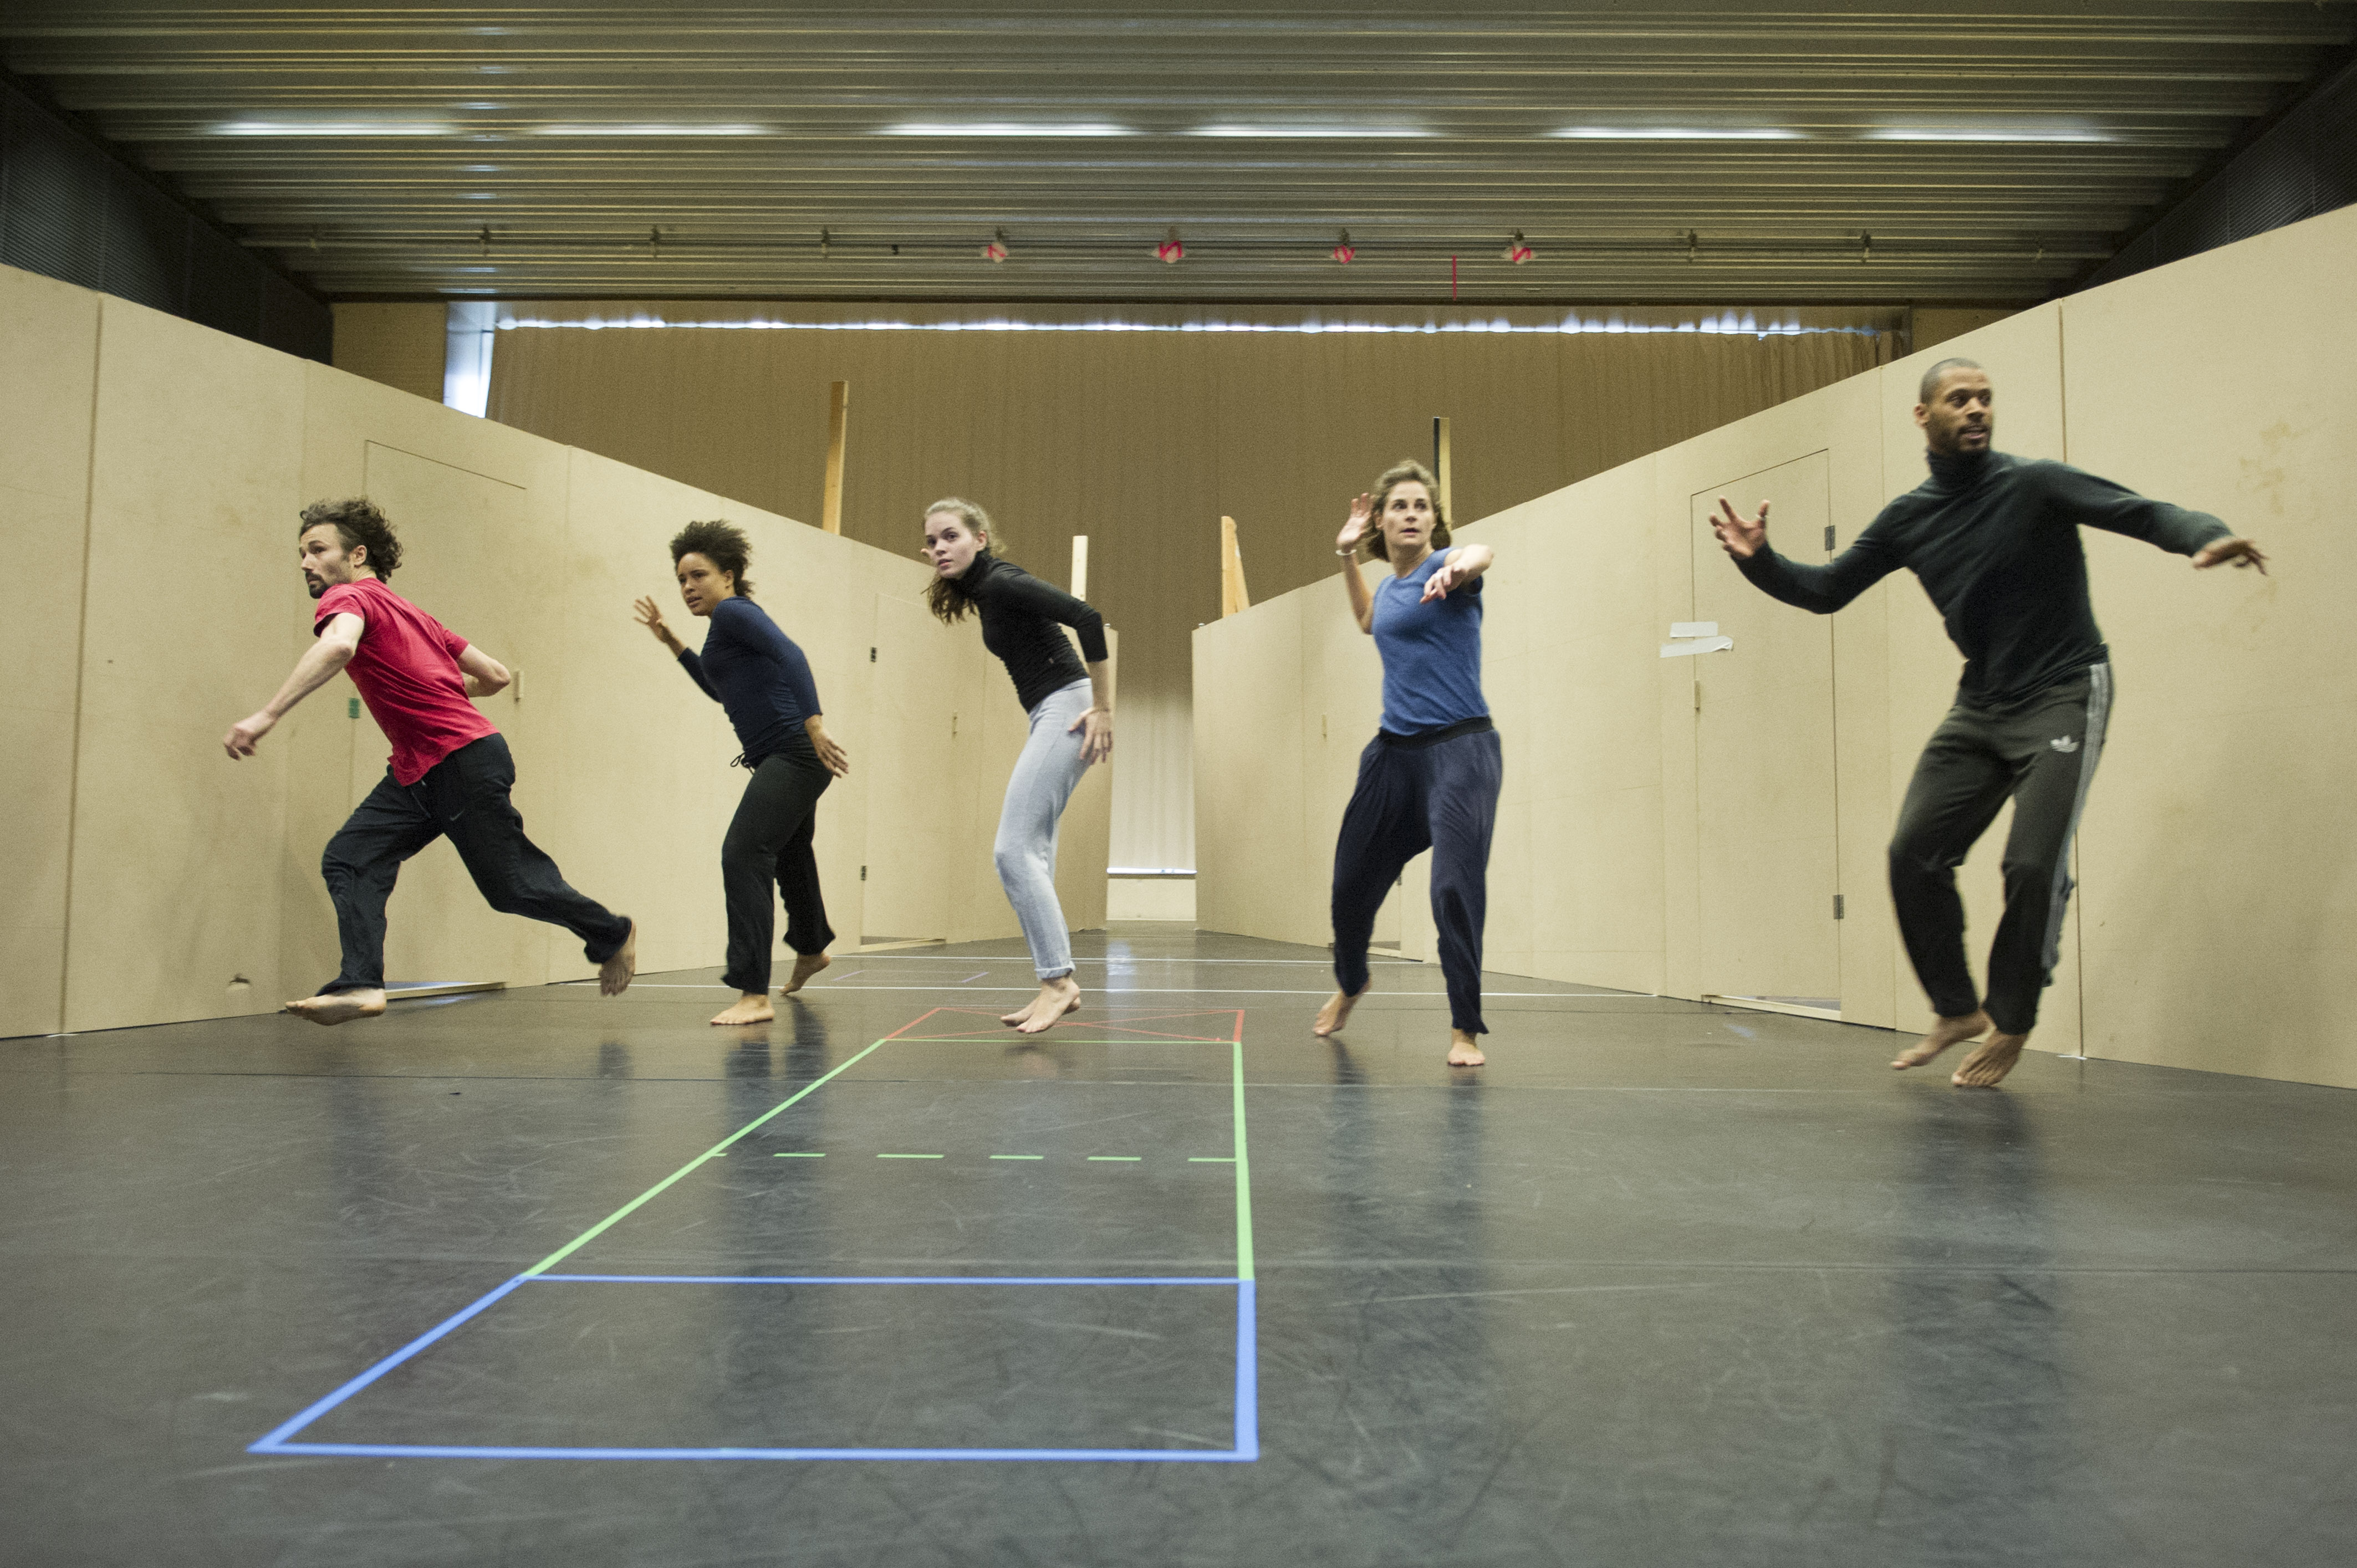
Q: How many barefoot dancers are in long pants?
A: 5